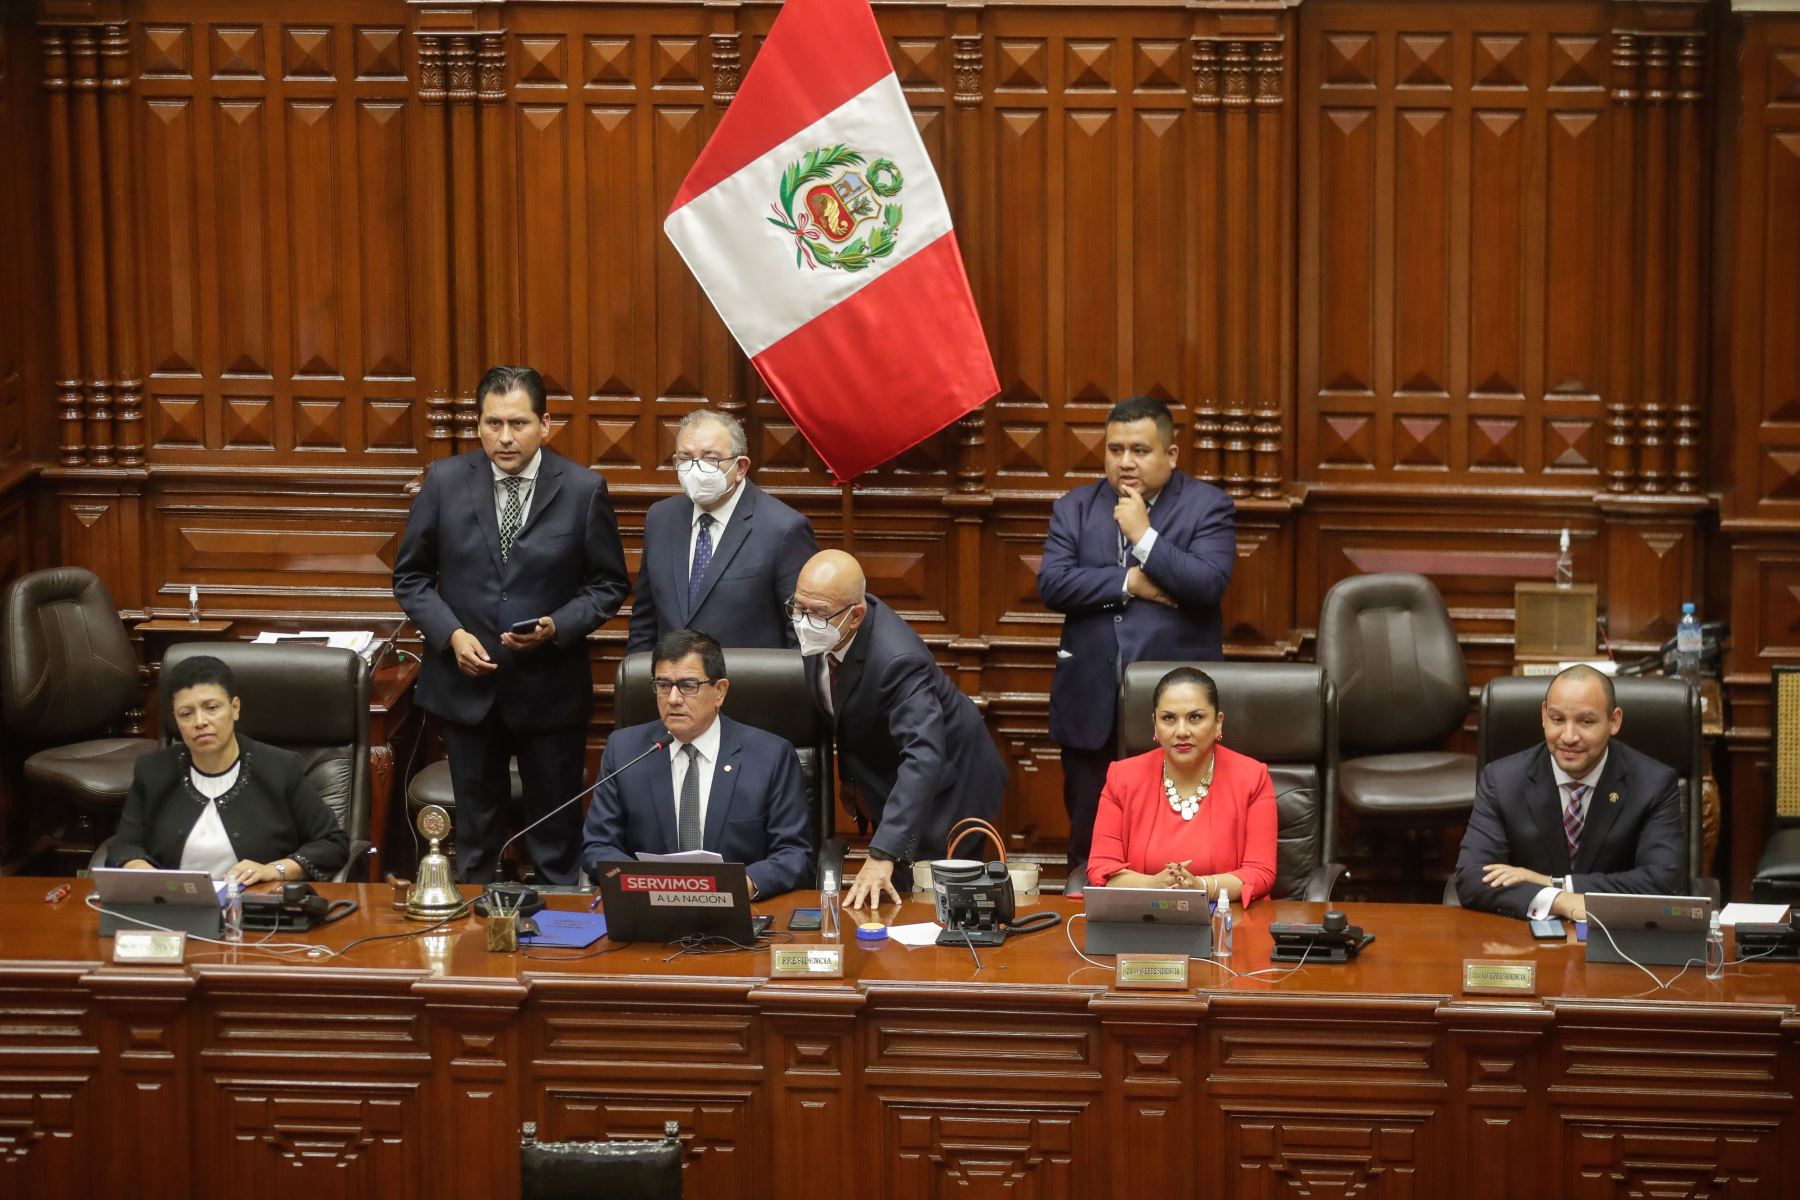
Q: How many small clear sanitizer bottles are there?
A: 6